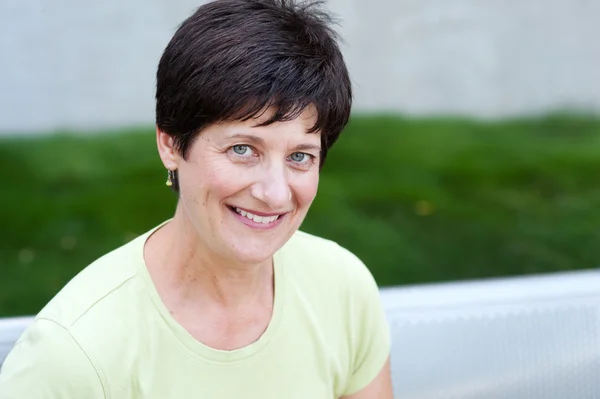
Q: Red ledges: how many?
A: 0